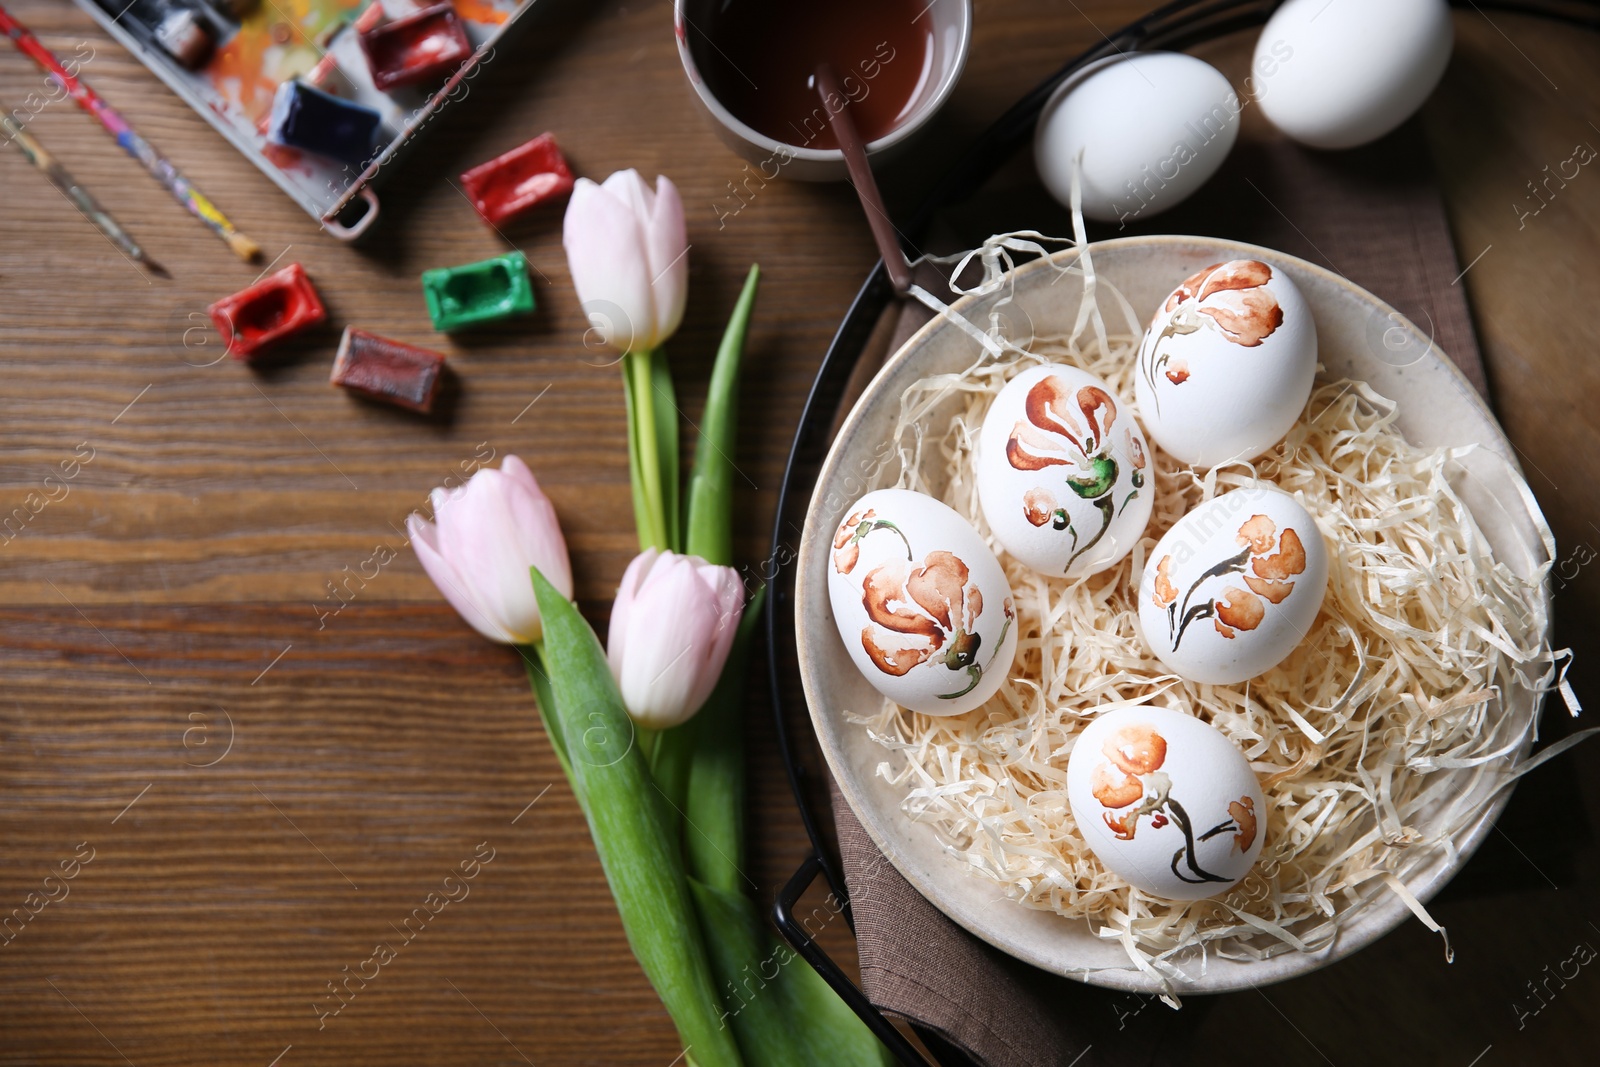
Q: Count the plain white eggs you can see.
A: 2